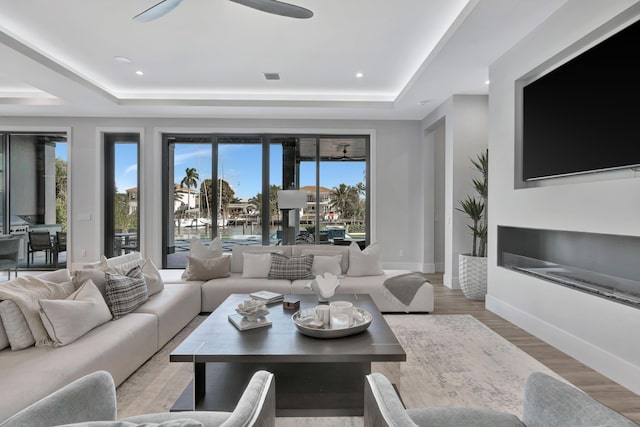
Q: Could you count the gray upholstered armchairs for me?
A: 2